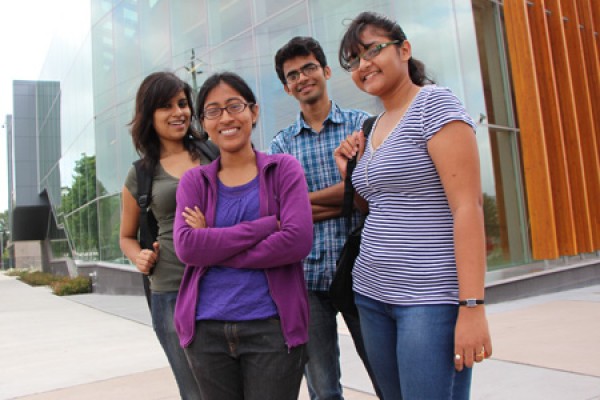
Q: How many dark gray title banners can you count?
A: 0